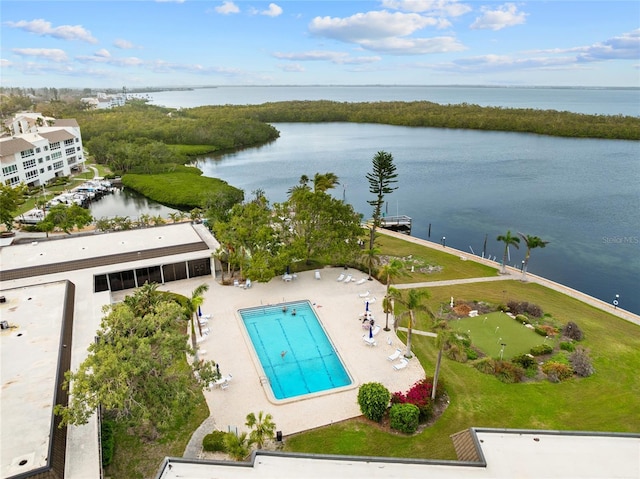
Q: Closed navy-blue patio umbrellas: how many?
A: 5